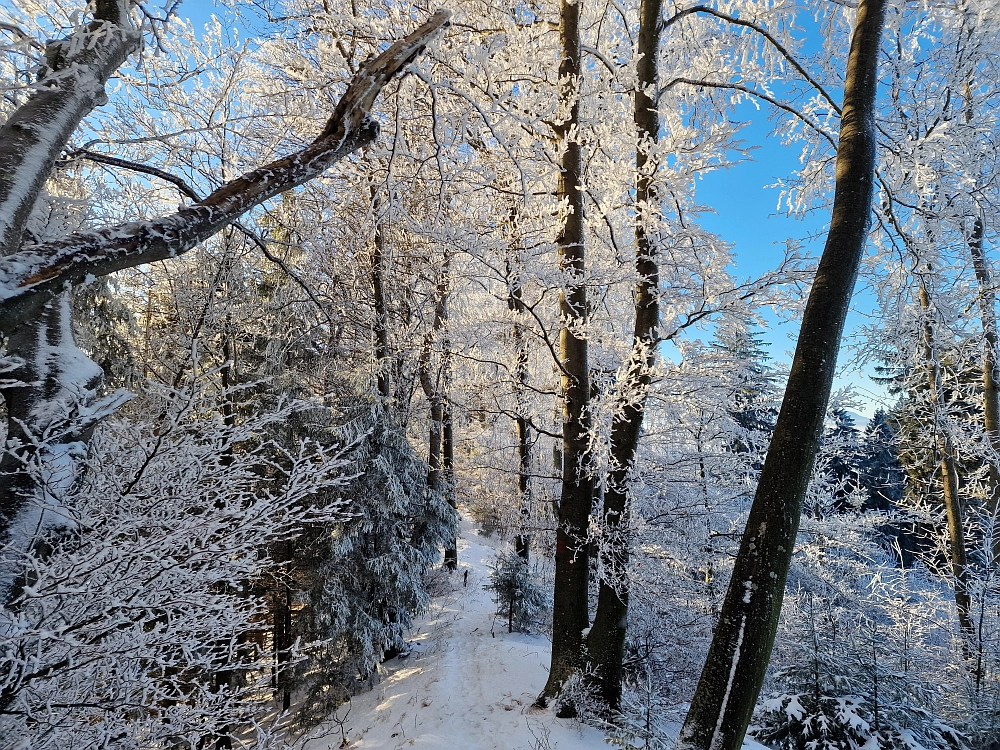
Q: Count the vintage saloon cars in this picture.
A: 0